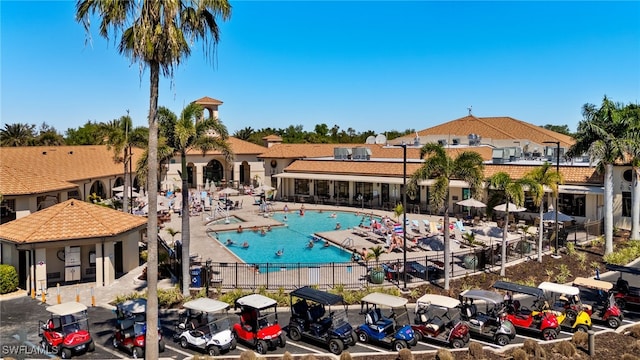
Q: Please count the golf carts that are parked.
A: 12